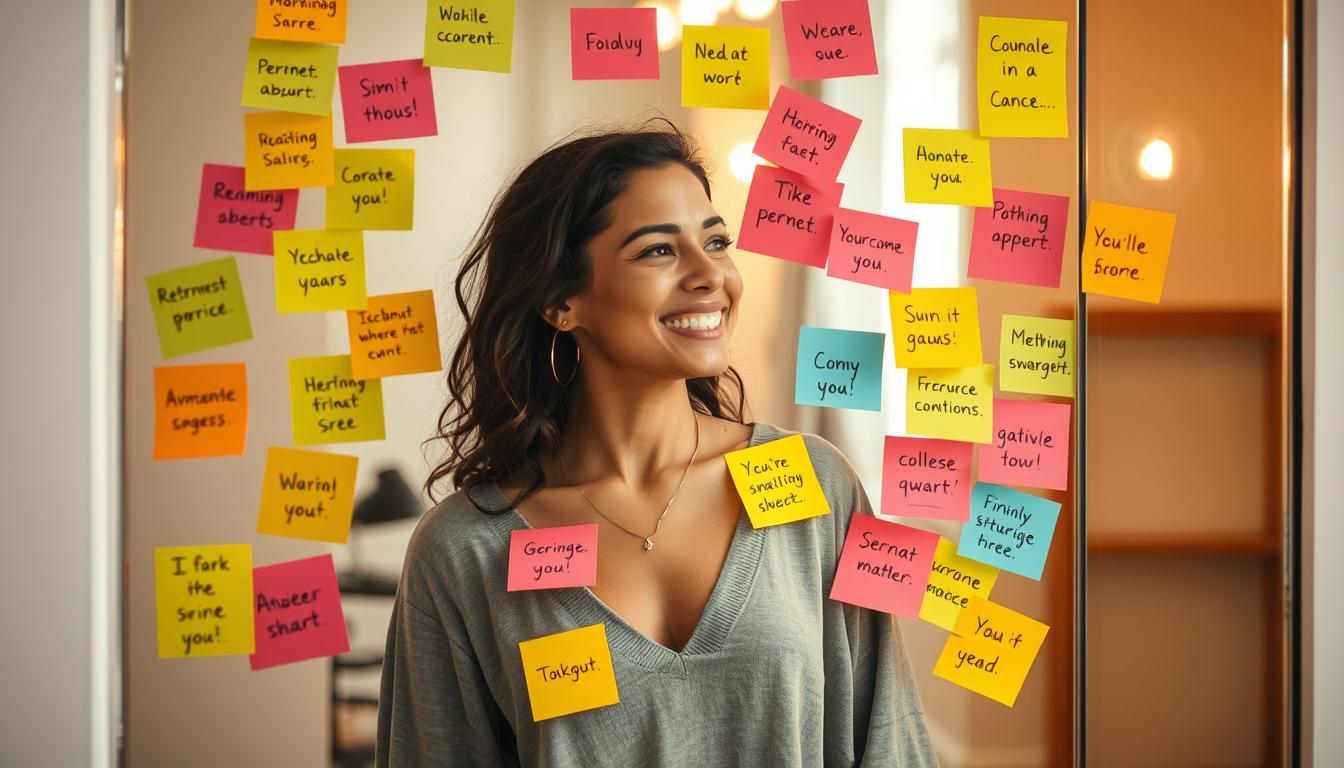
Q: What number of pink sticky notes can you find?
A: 13